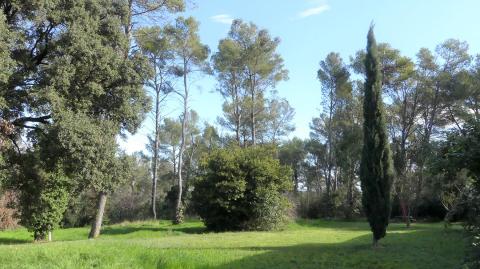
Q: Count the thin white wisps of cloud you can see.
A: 2